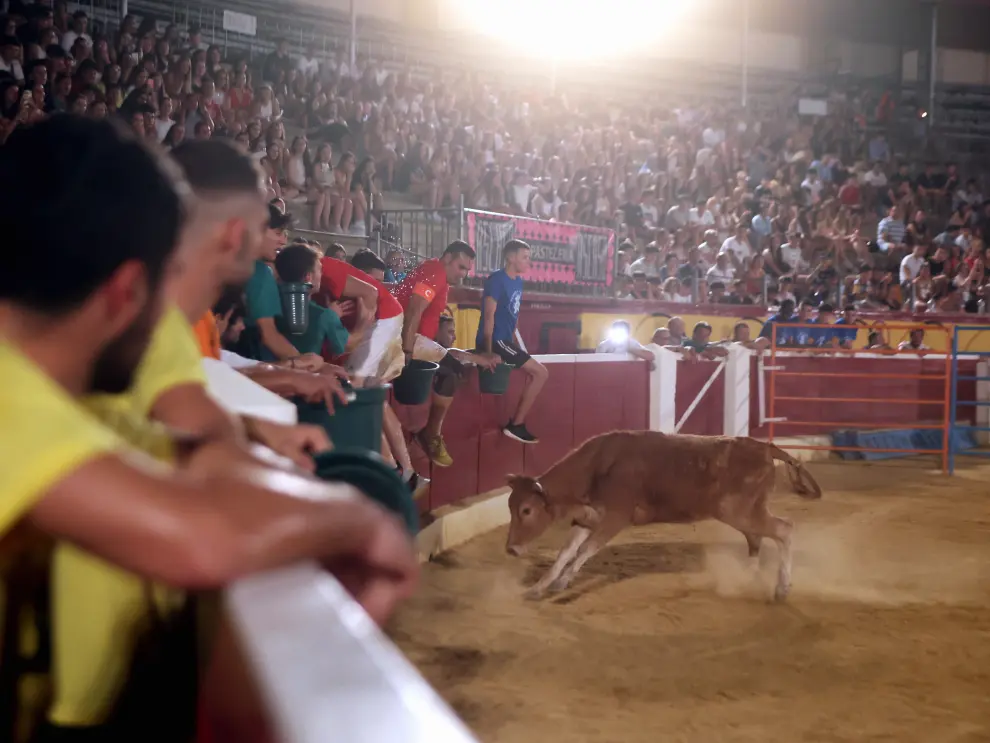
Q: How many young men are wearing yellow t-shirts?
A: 2